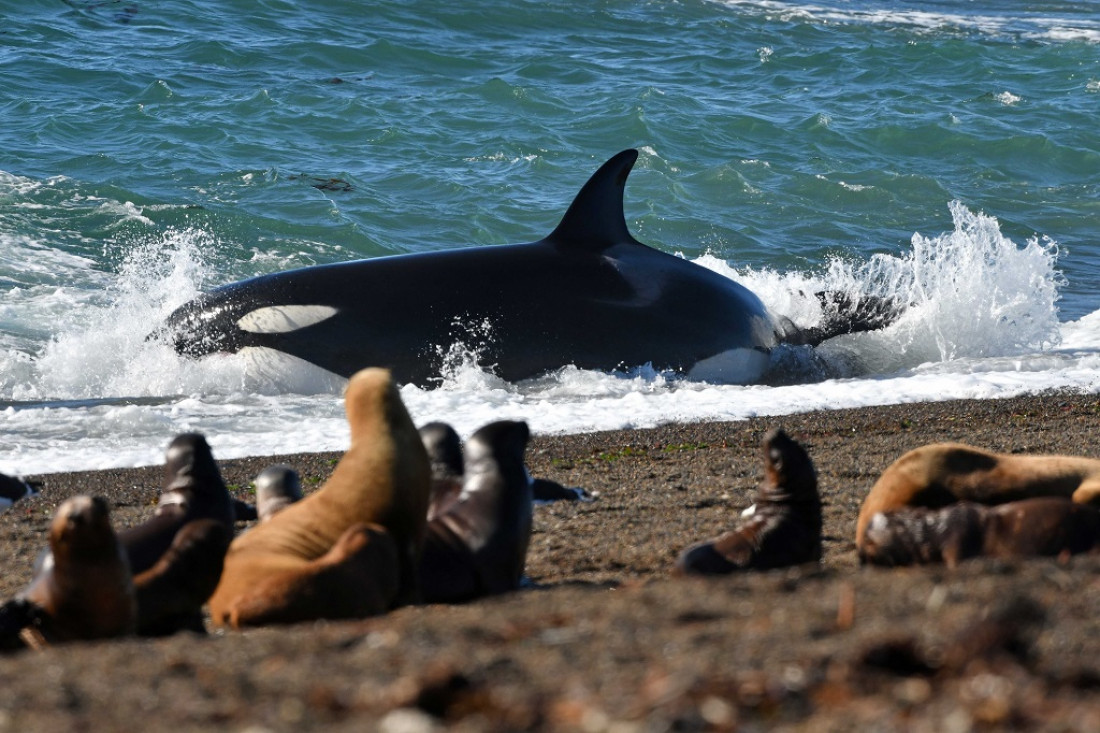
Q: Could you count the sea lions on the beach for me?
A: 9